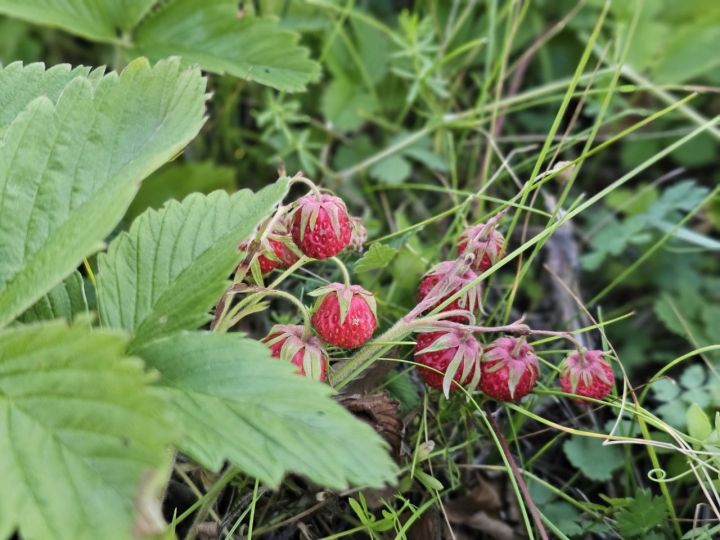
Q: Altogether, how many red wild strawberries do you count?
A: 9